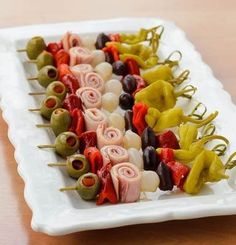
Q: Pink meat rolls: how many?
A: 9